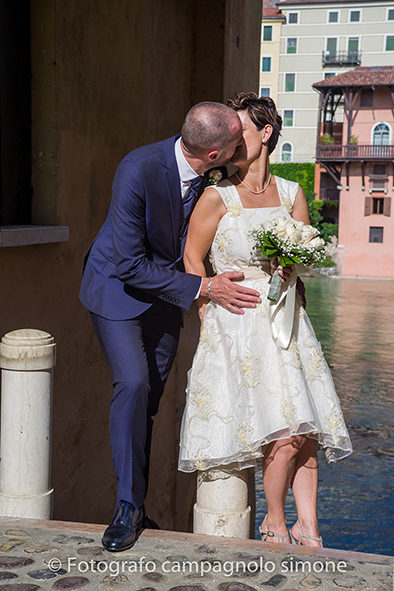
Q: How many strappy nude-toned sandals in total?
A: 2